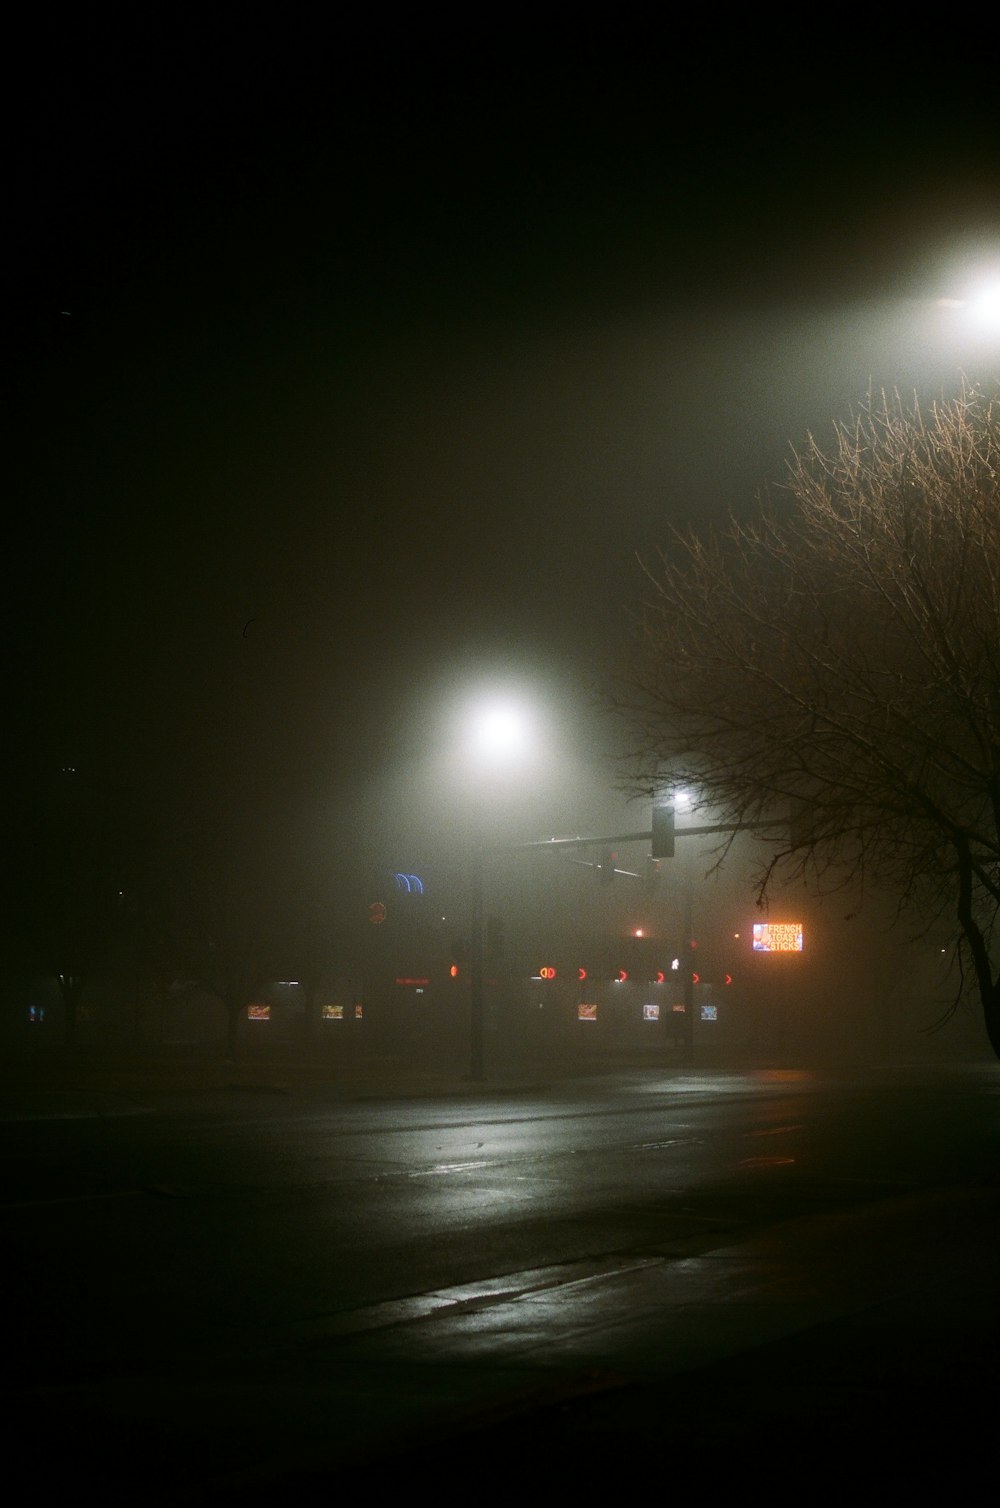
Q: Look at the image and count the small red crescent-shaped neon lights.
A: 5